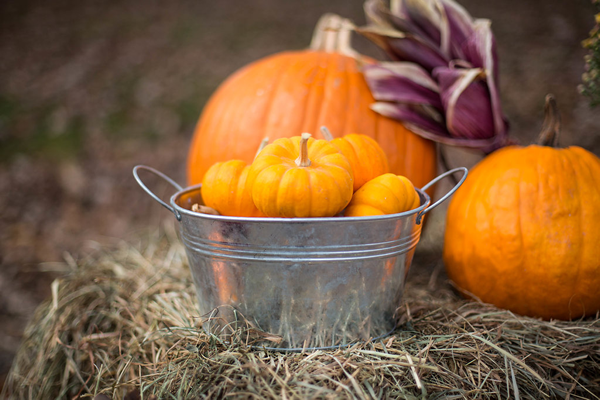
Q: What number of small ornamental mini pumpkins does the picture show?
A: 4